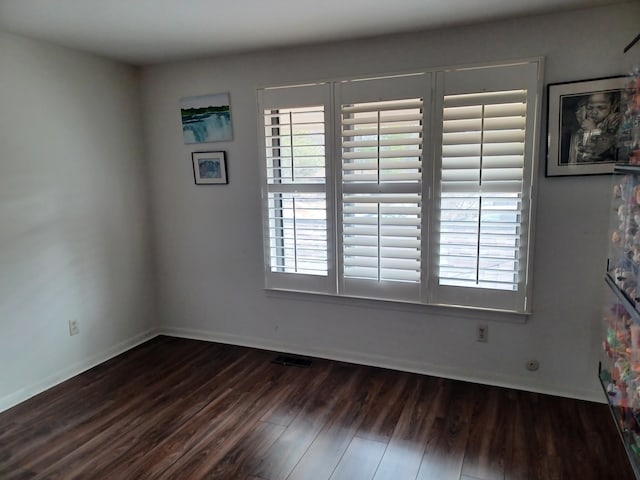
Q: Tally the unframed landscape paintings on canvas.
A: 1